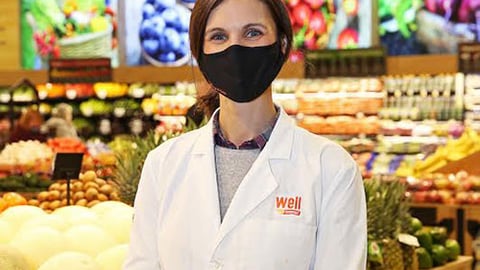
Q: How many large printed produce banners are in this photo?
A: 4